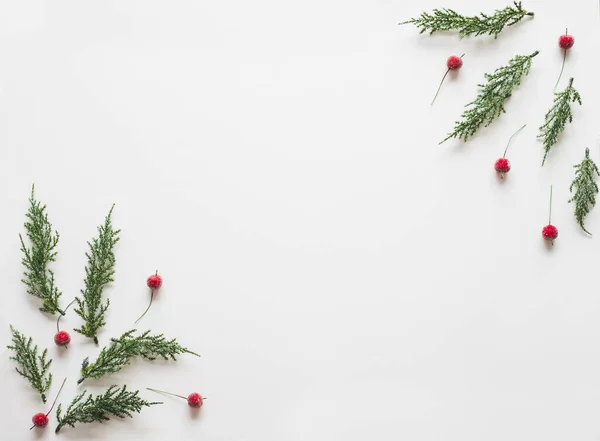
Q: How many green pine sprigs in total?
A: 9